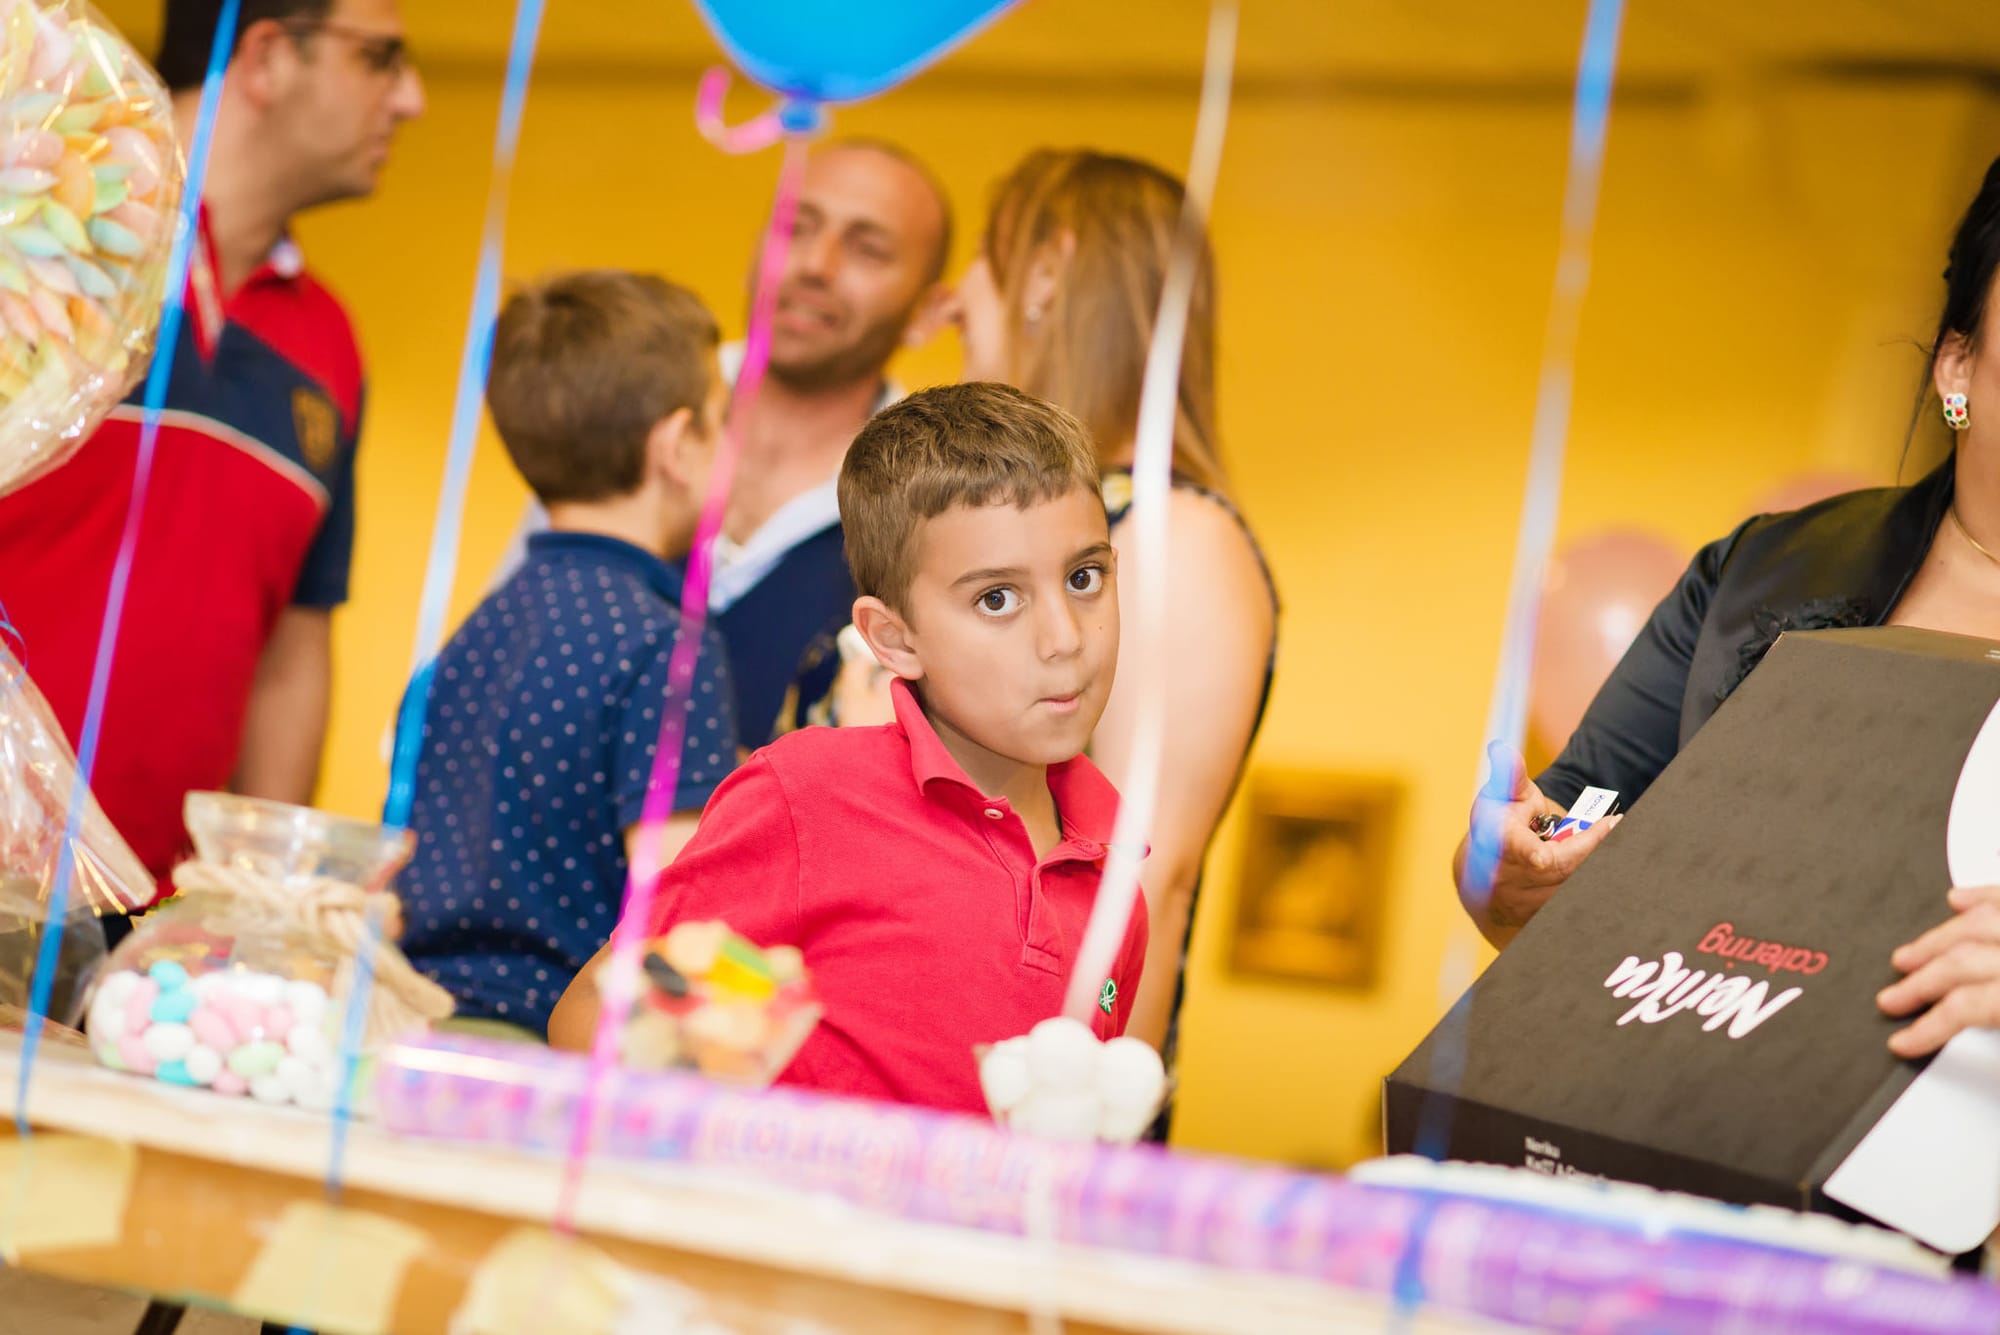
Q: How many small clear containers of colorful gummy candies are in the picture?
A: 1